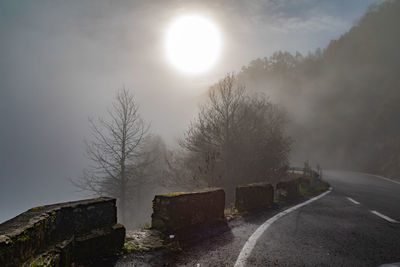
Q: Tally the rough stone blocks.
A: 4